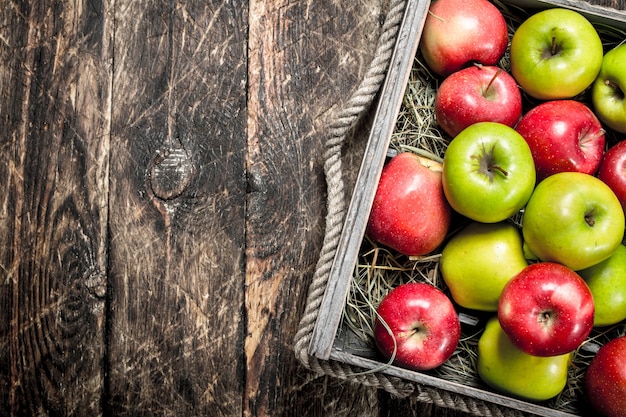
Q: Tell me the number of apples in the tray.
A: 15